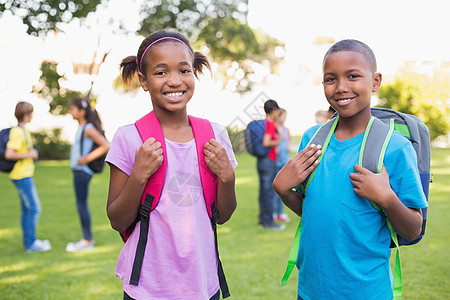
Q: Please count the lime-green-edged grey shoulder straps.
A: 2